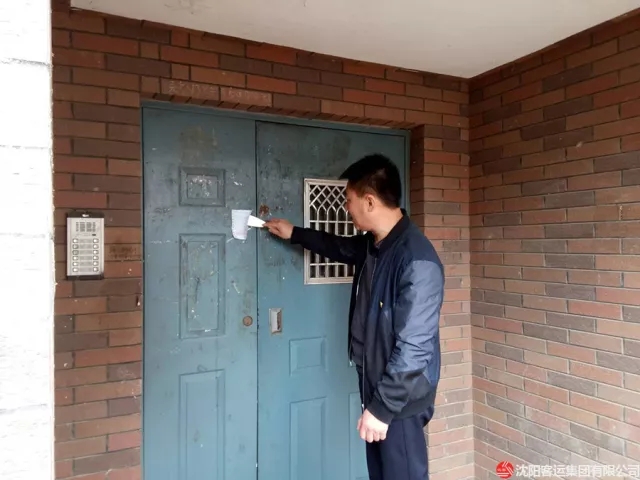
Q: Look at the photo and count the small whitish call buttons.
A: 12